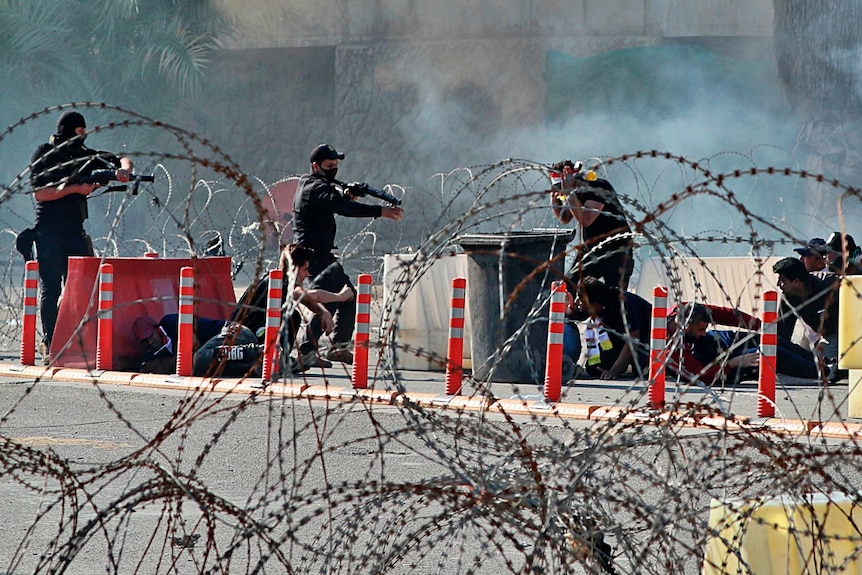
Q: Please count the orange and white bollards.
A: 9